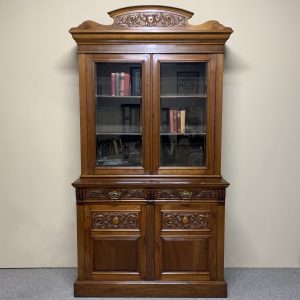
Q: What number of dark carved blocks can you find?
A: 3